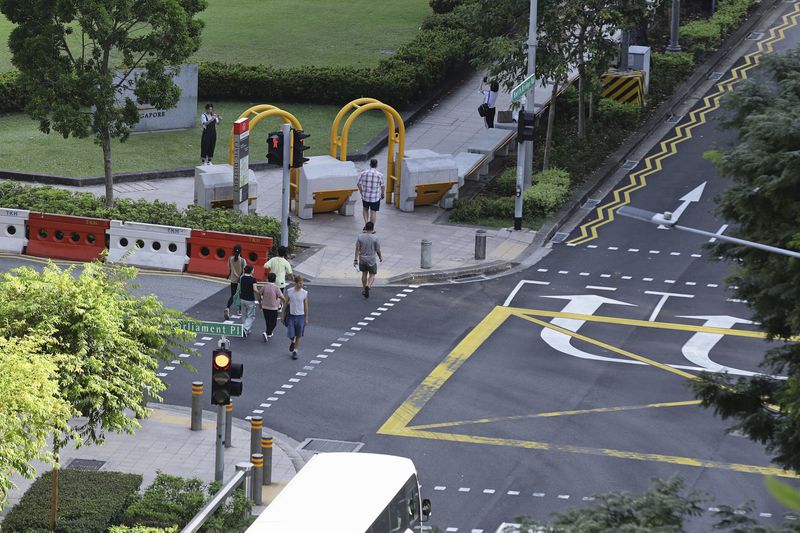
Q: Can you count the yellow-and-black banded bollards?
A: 5